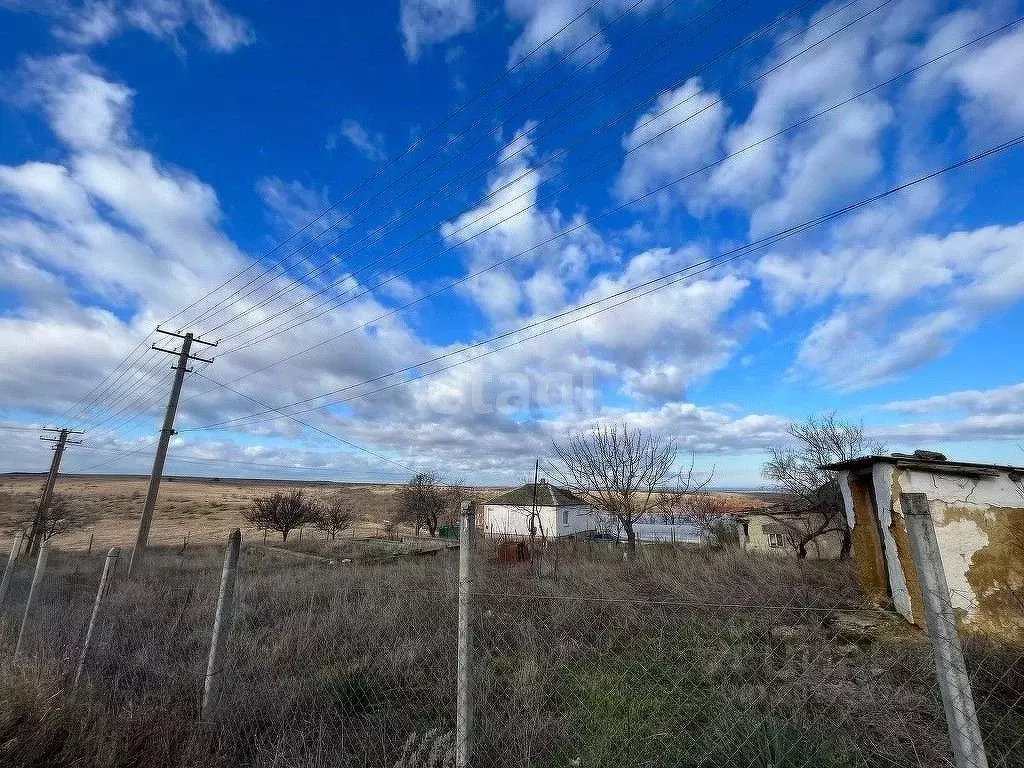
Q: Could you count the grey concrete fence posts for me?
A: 6